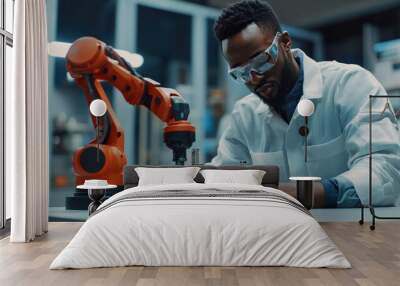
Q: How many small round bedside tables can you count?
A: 2